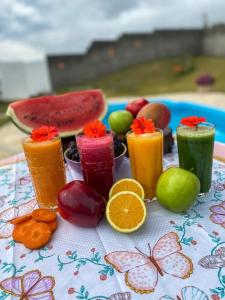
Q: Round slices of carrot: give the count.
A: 5